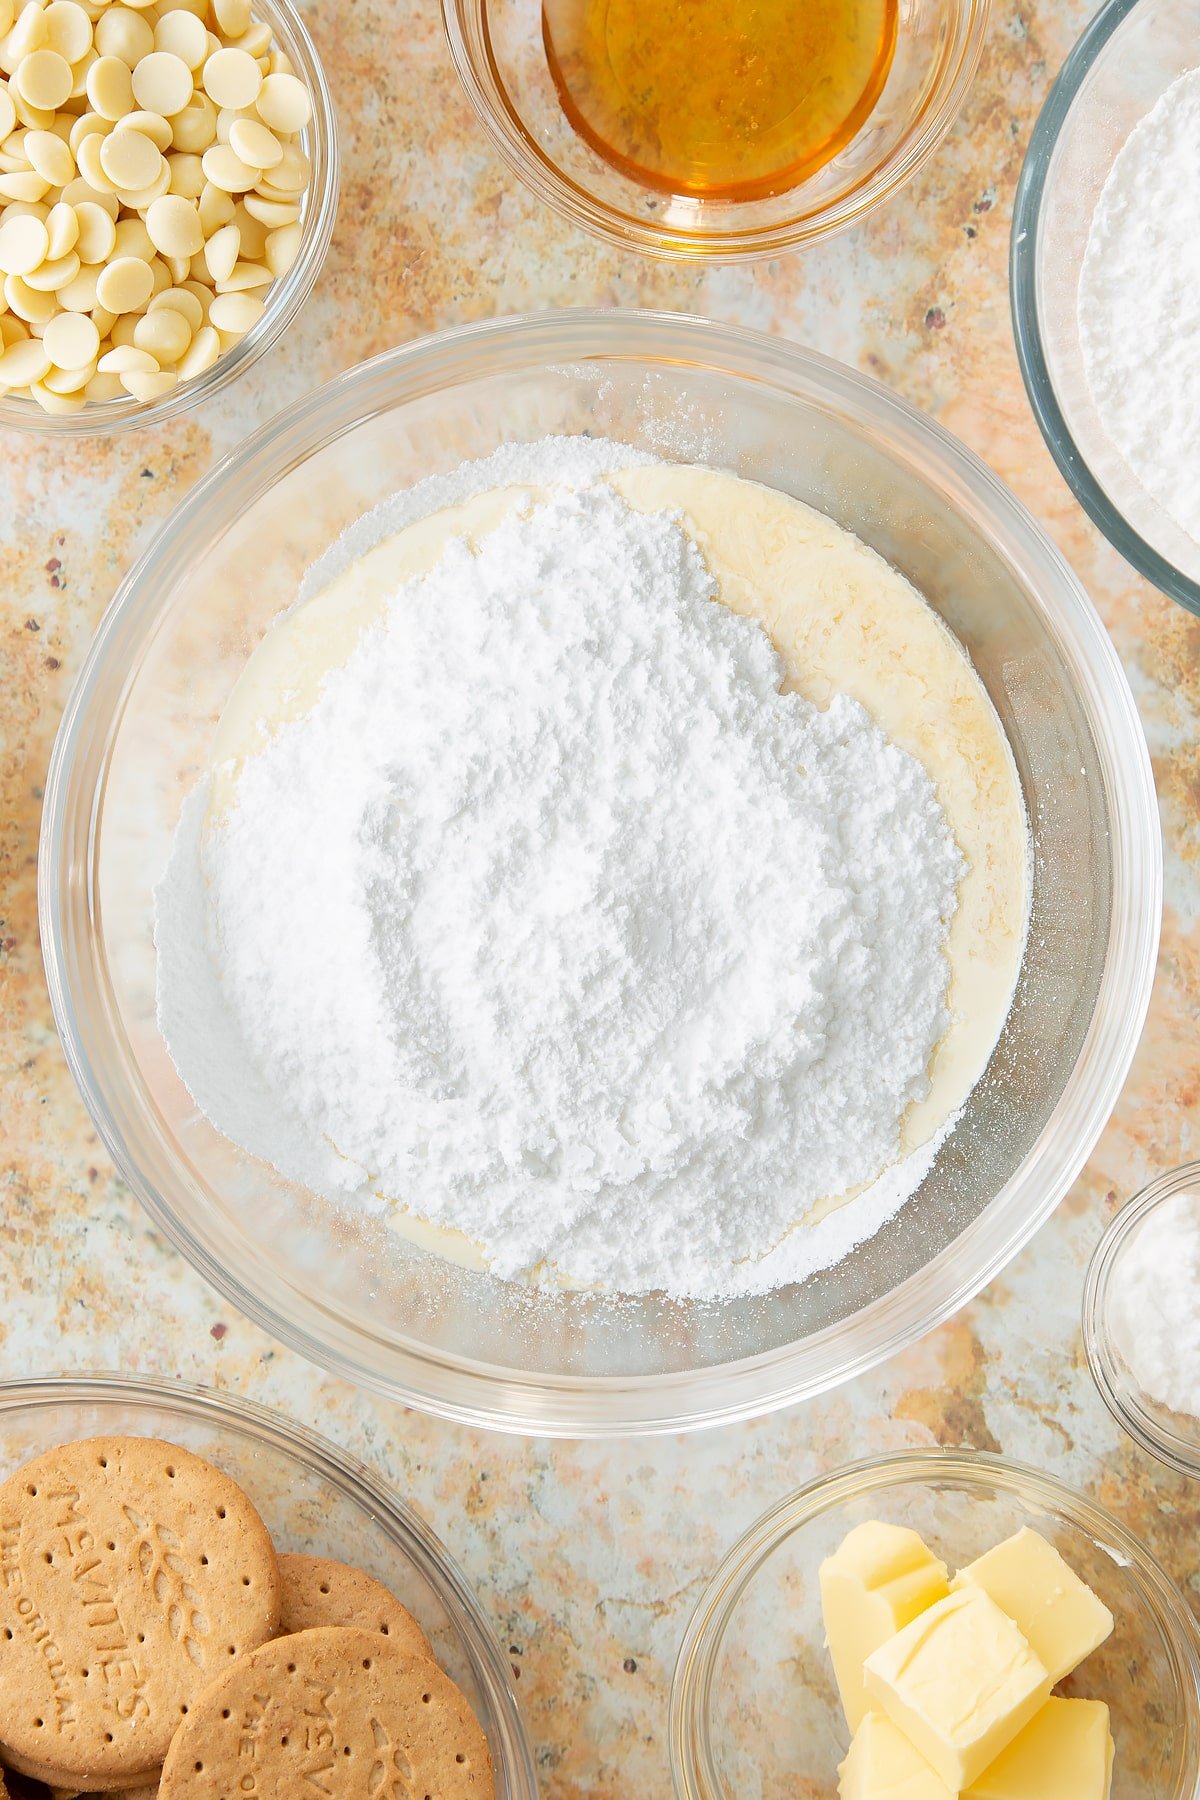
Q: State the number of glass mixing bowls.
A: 7